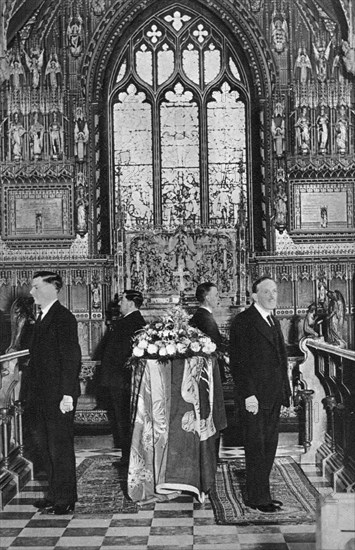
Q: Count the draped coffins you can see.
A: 1